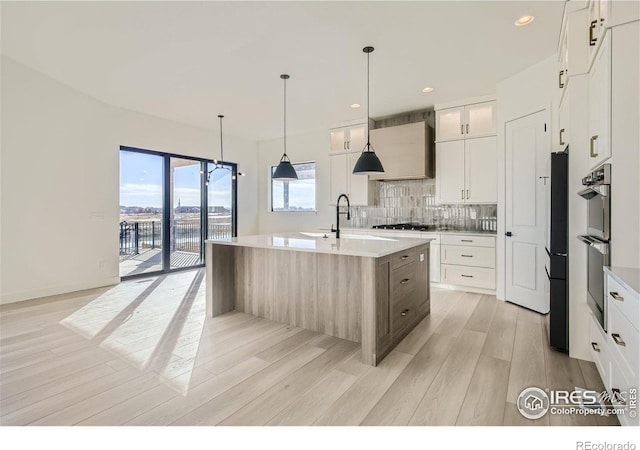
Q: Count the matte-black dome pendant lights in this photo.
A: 2